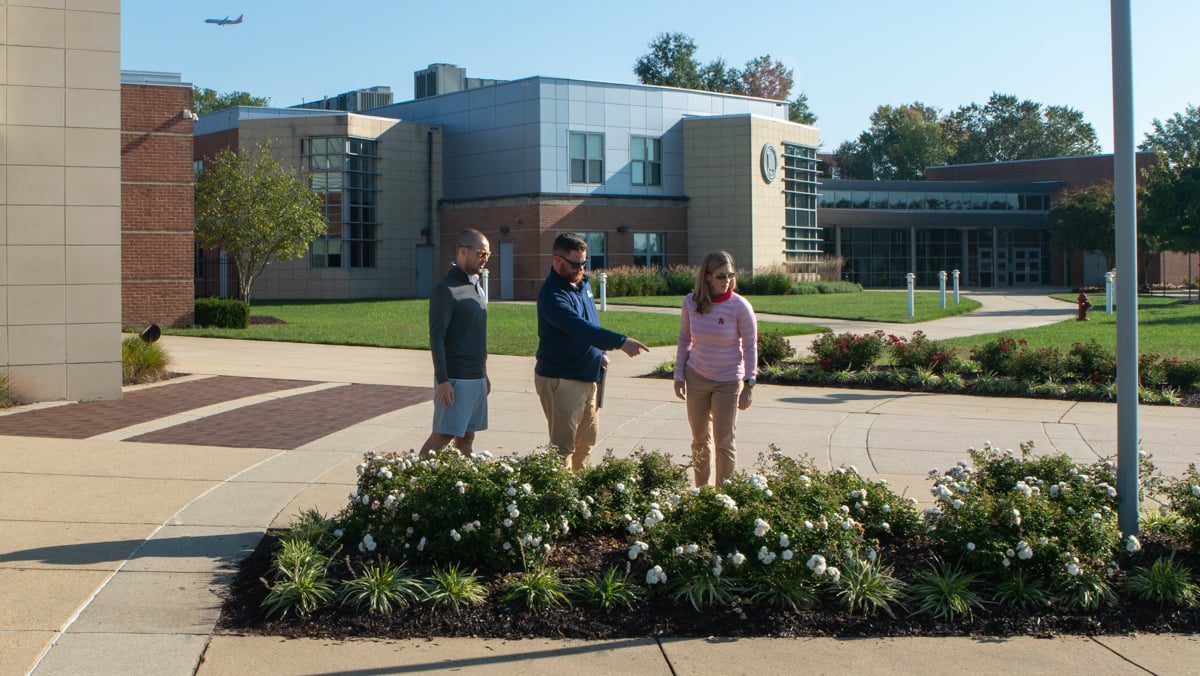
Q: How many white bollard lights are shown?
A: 7